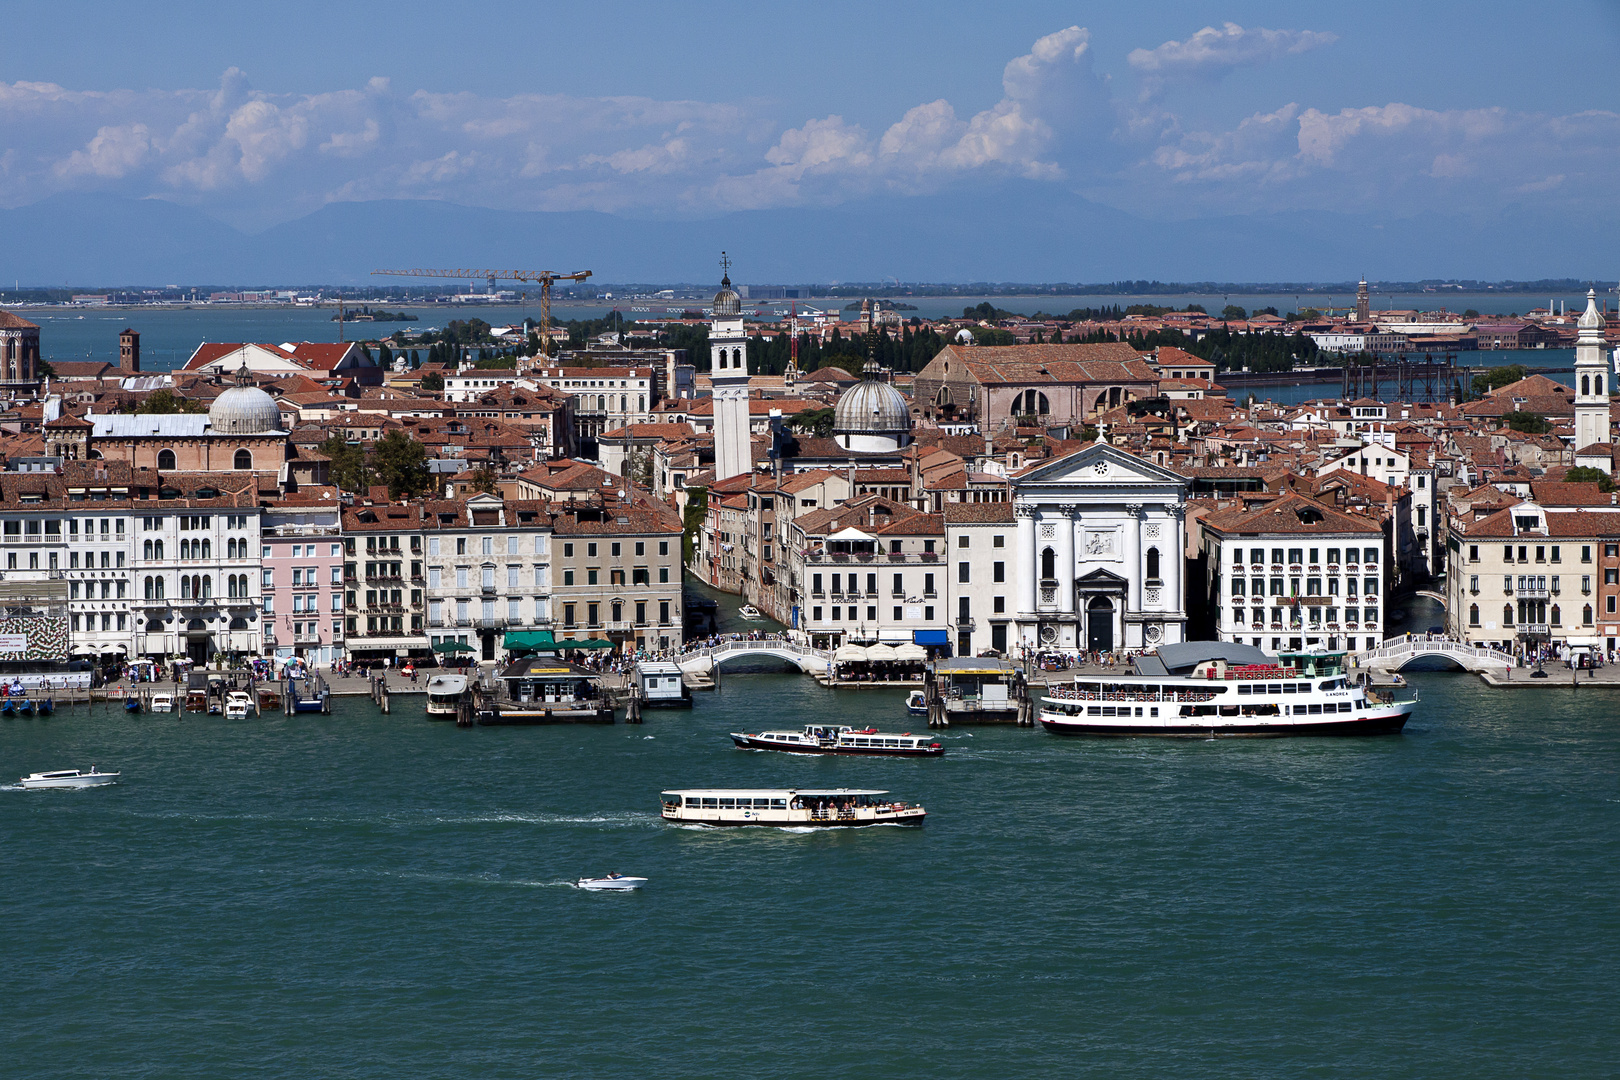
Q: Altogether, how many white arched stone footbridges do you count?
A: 2